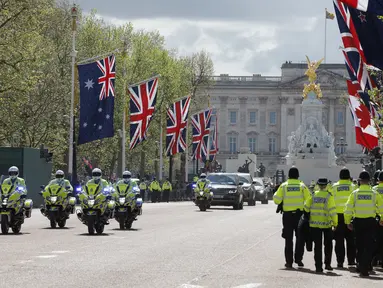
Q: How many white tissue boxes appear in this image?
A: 0